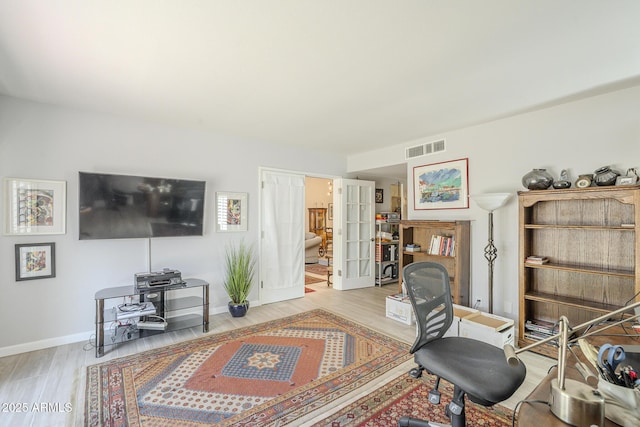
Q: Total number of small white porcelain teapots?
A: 0